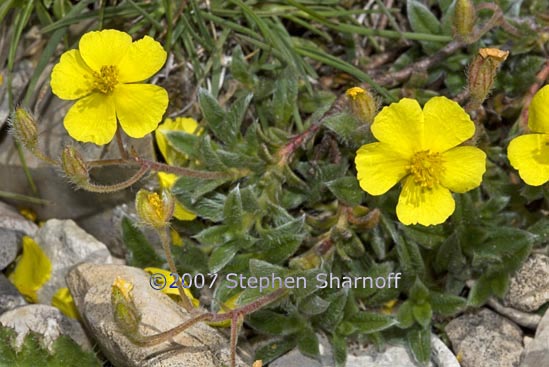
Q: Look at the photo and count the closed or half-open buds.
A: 7